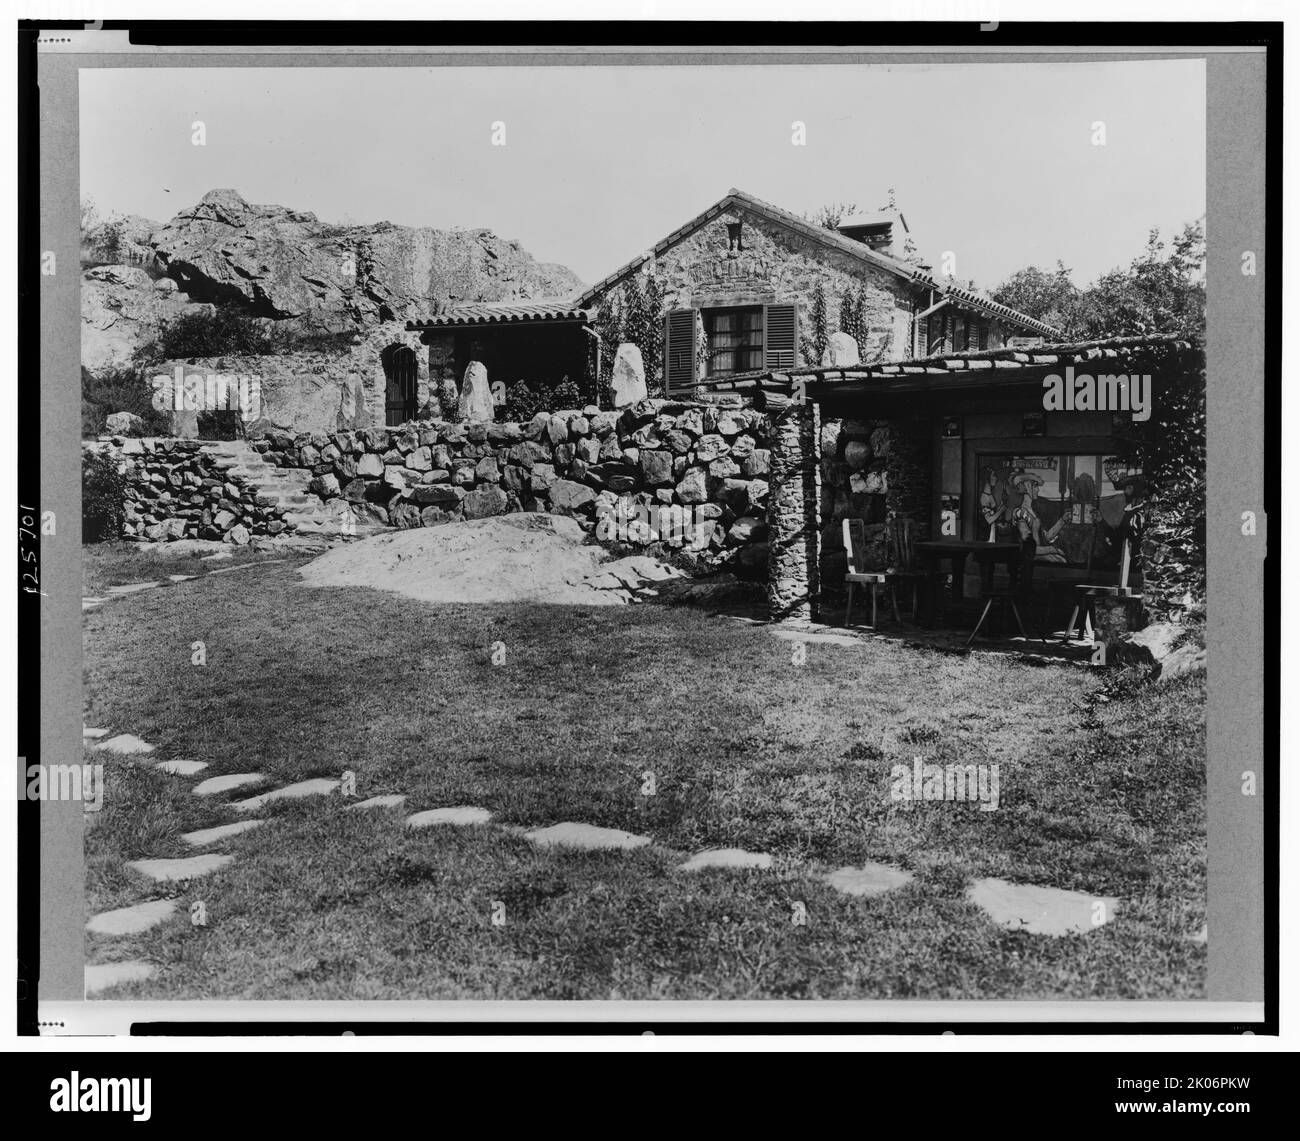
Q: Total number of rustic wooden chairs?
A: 4